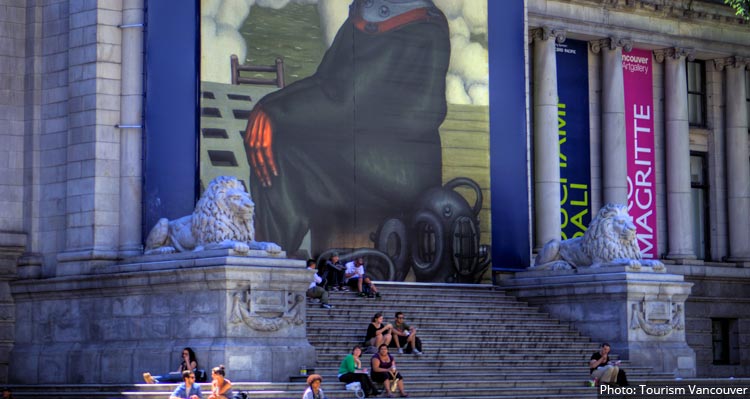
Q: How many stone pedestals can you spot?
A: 2